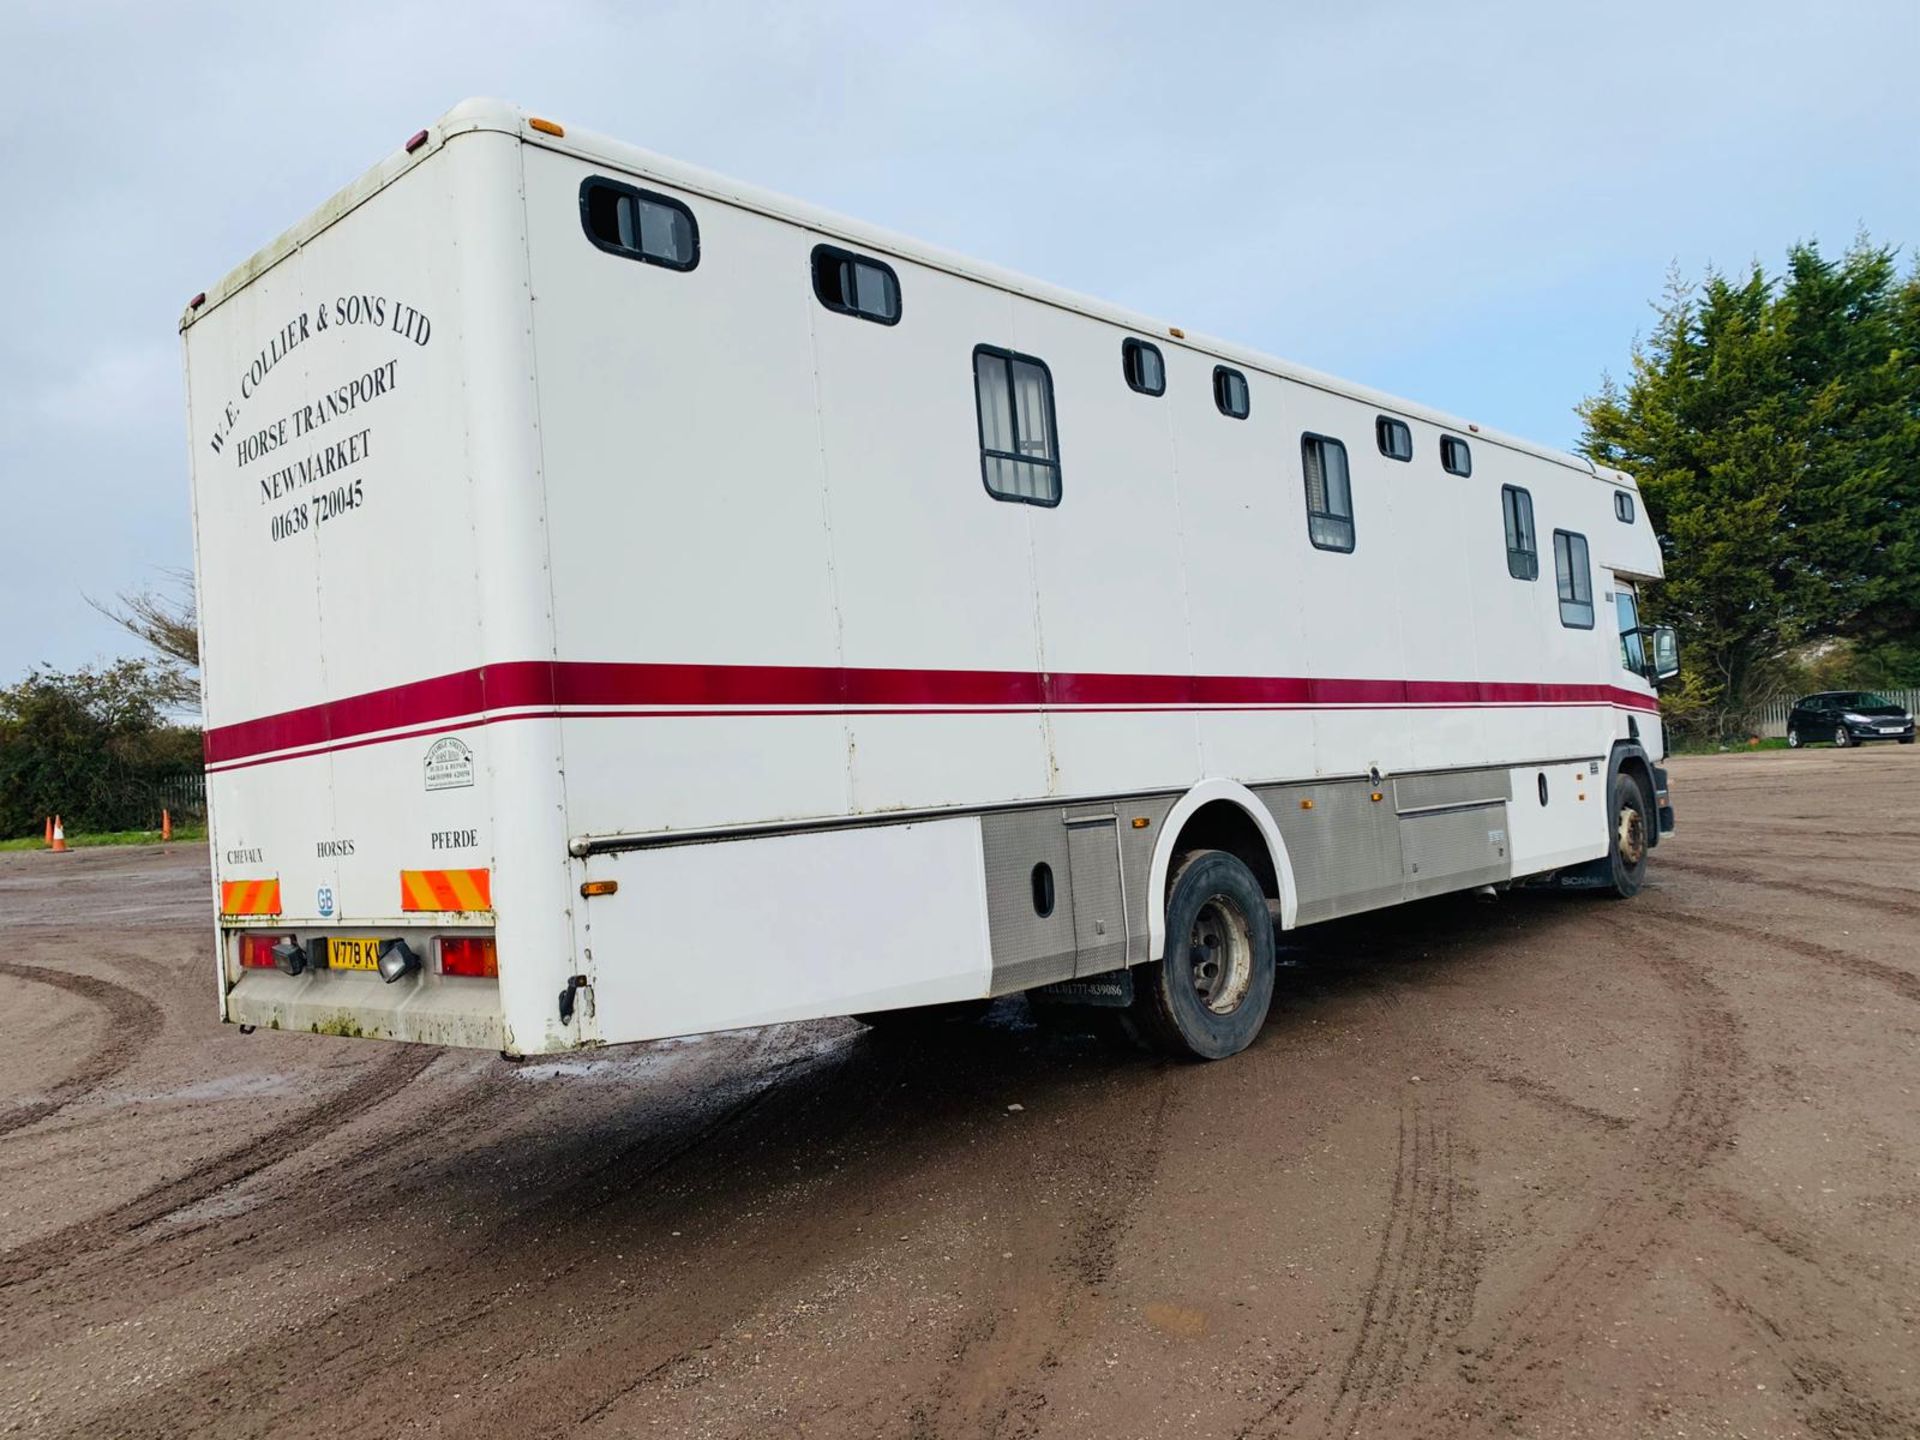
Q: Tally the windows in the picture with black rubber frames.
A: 11